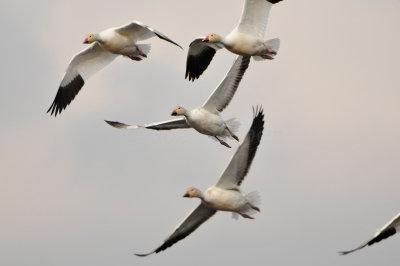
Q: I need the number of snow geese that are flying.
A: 5